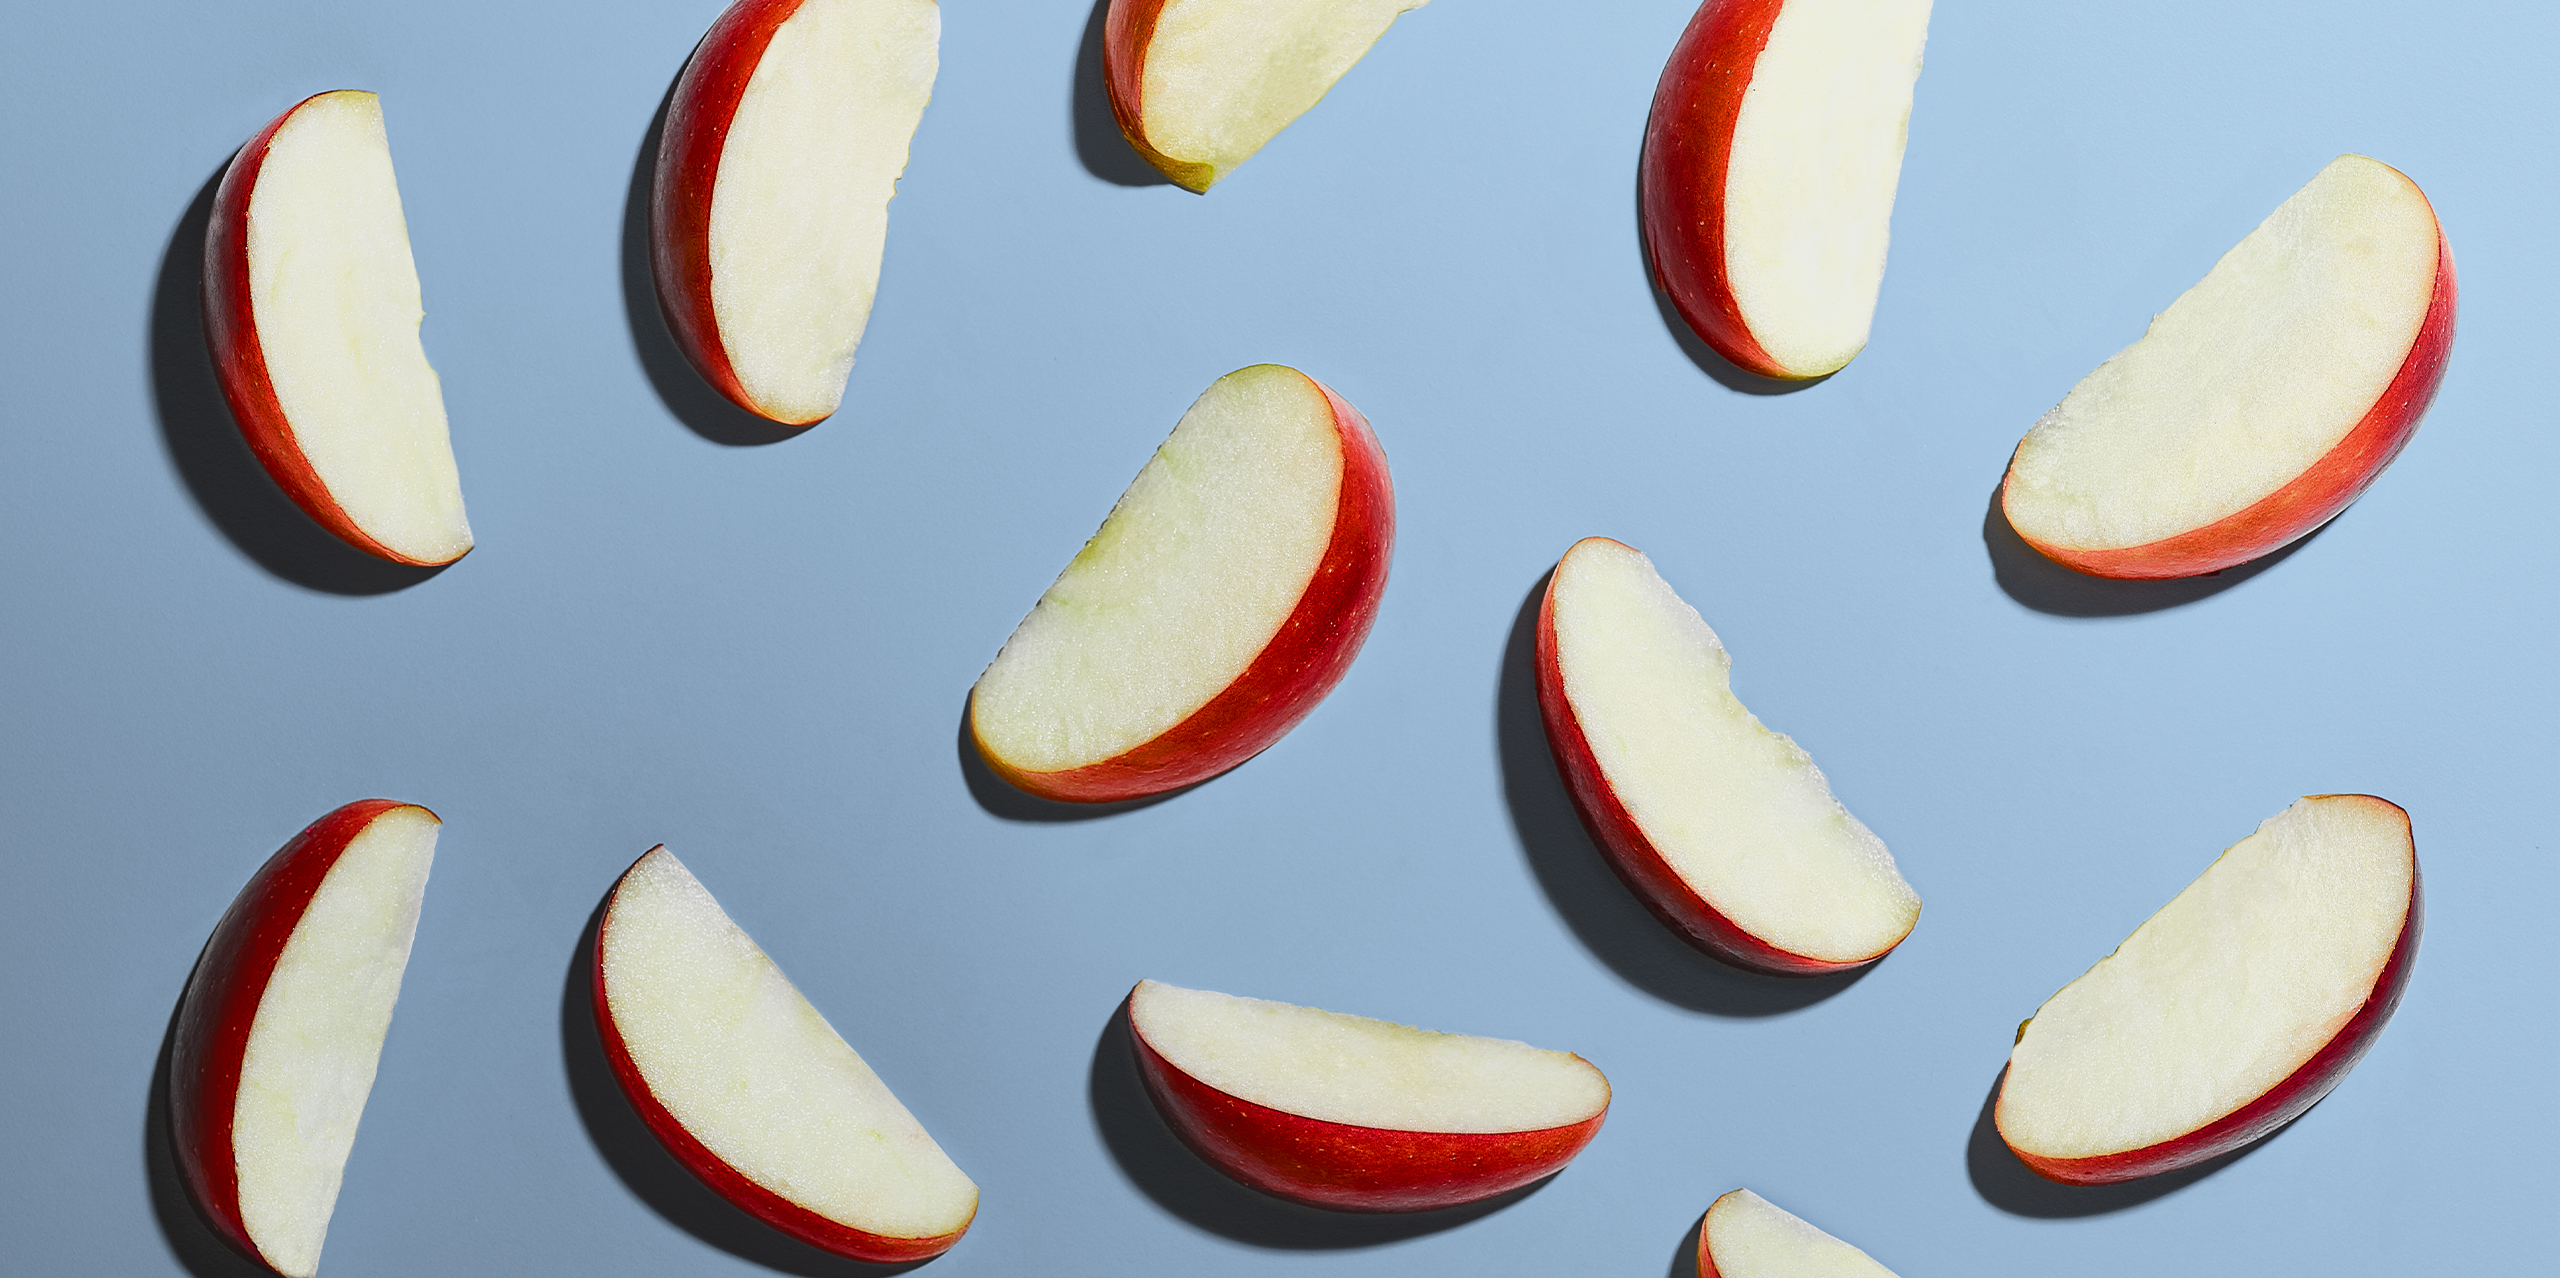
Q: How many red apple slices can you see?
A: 12